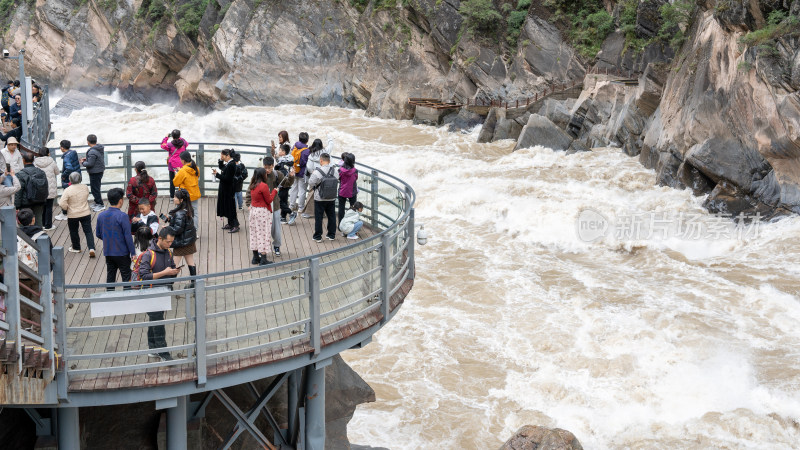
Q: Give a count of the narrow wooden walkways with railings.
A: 1